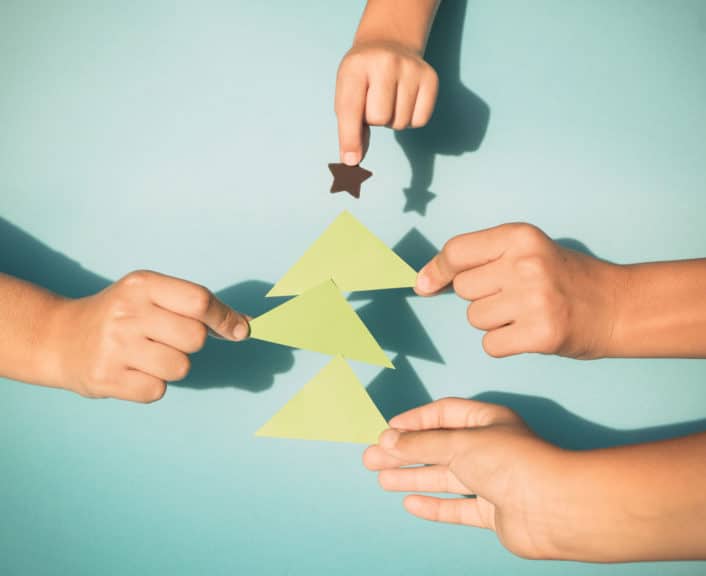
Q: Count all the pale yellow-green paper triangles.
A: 3